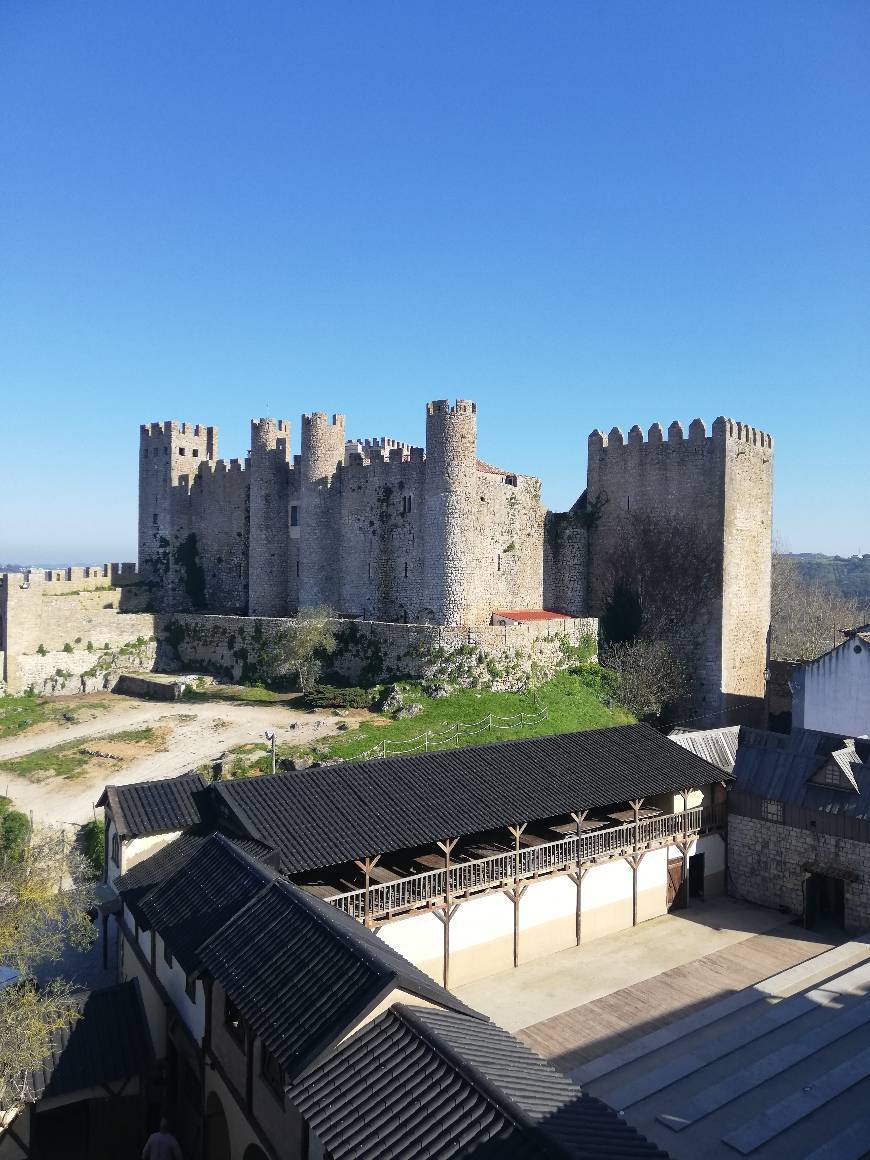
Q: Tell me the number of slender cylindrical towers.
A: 3